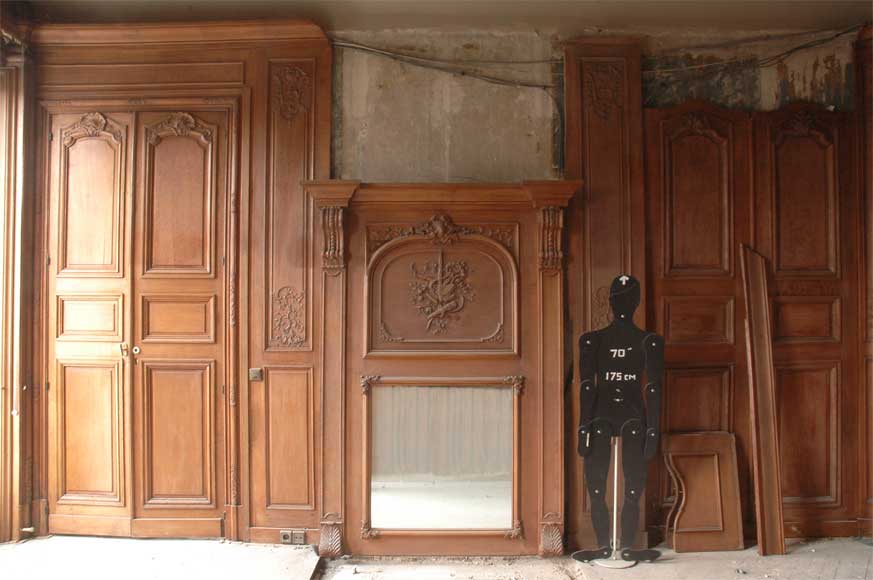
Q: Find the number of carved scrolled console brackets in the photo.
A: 2